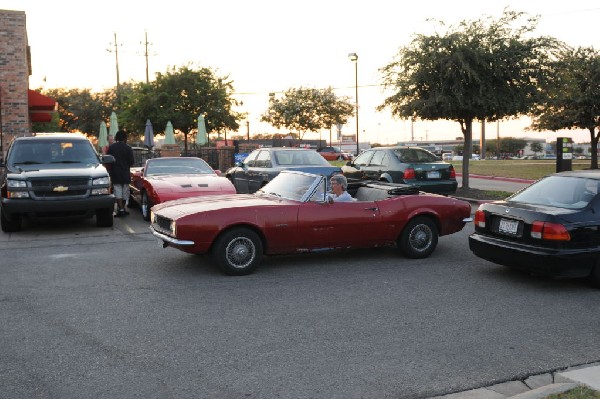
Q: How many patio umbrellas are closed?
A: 5